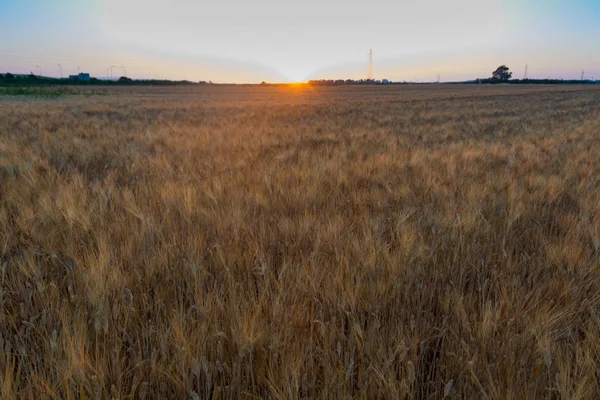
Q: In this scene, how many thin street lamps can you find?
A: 6